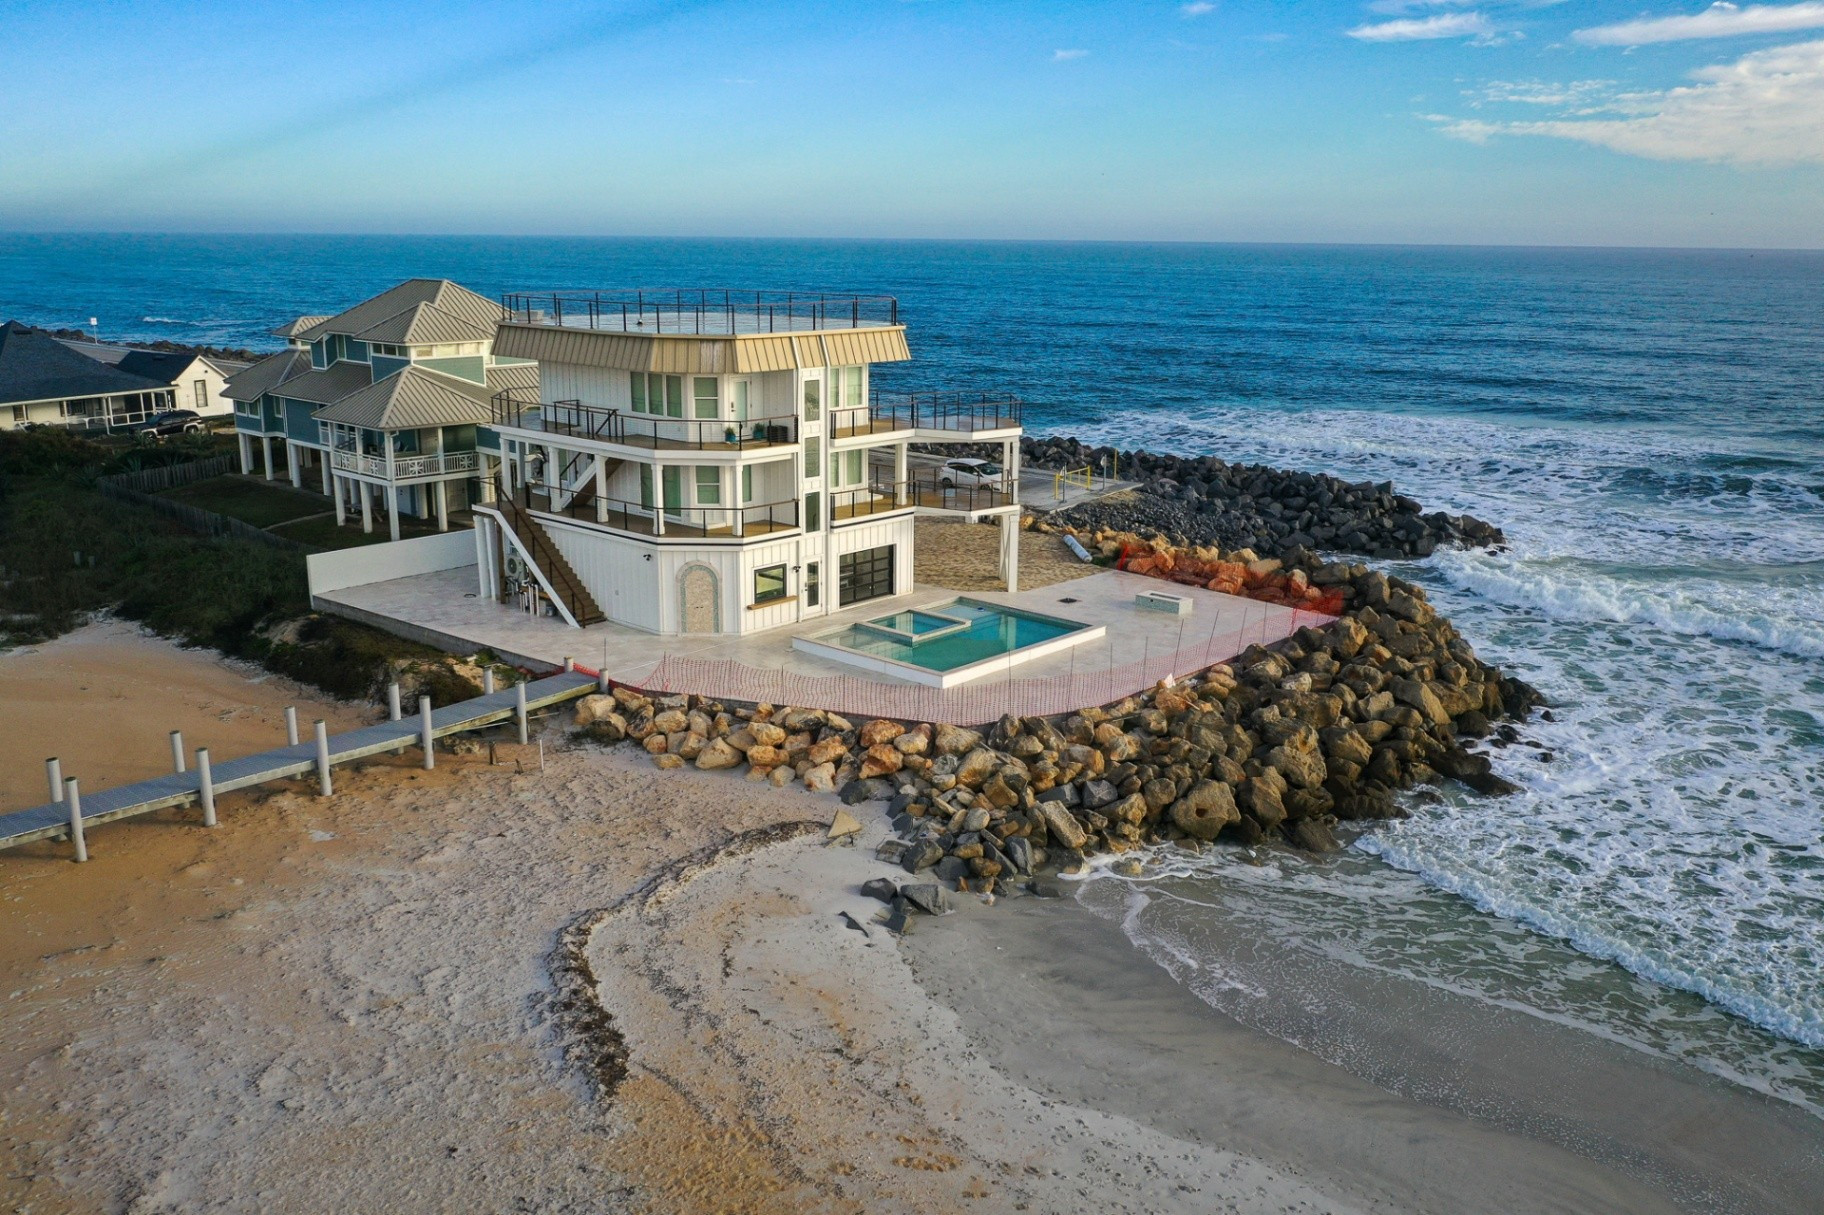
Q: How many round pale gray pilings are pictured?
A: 12